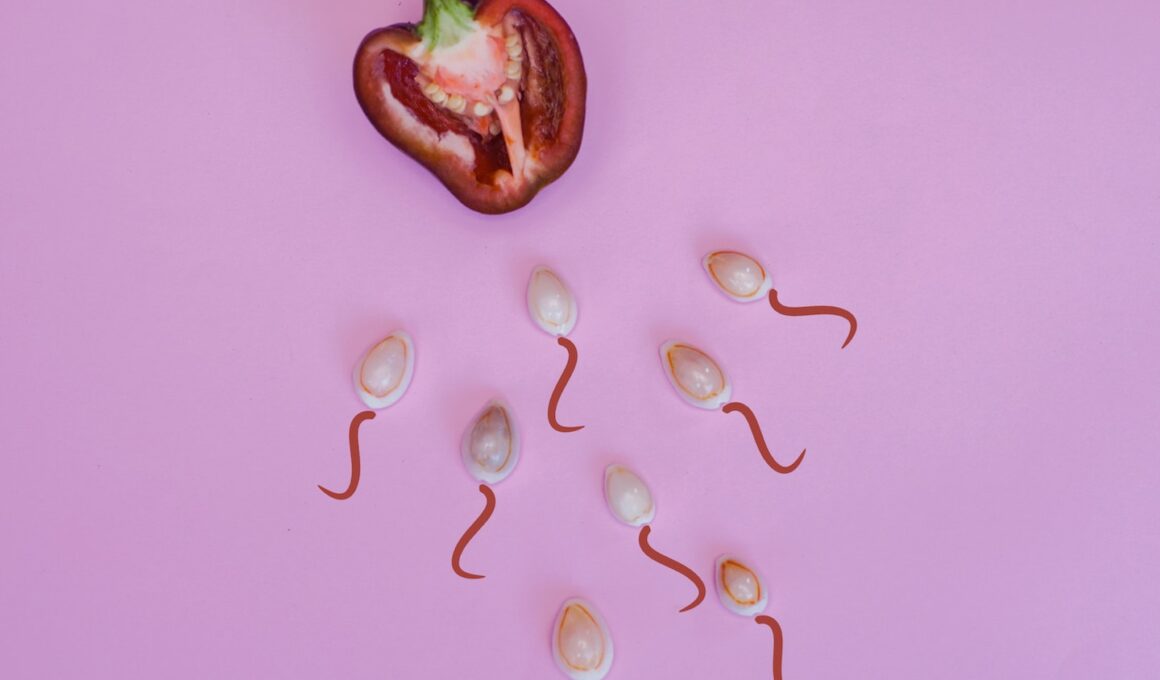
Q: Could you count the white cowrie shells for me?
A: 8